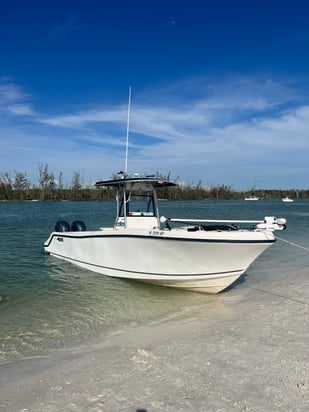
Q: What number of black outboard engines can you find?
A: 2